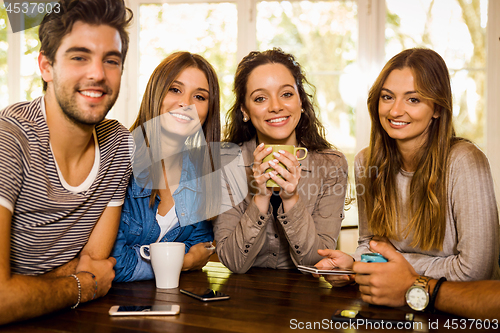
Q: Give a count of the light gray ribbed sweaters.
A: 1